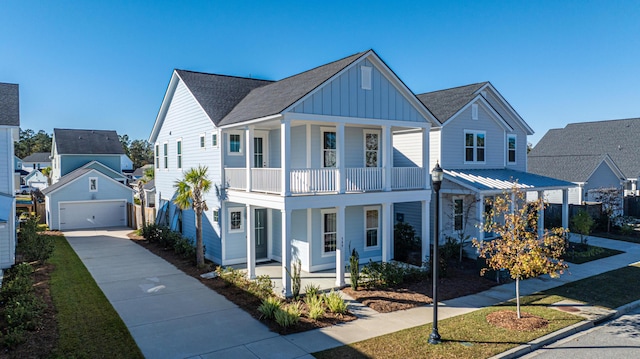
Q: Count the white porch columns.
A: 14